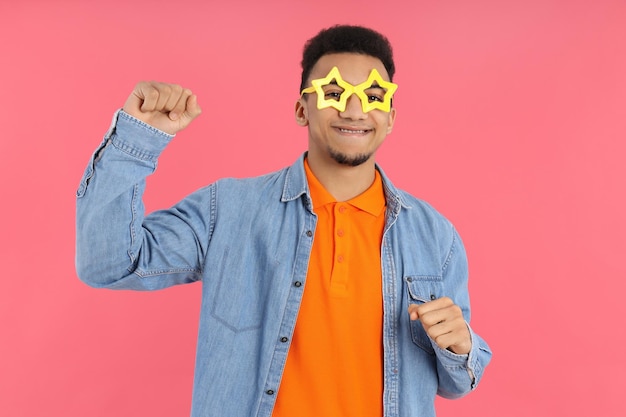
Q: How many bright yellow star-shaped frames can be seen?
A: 2